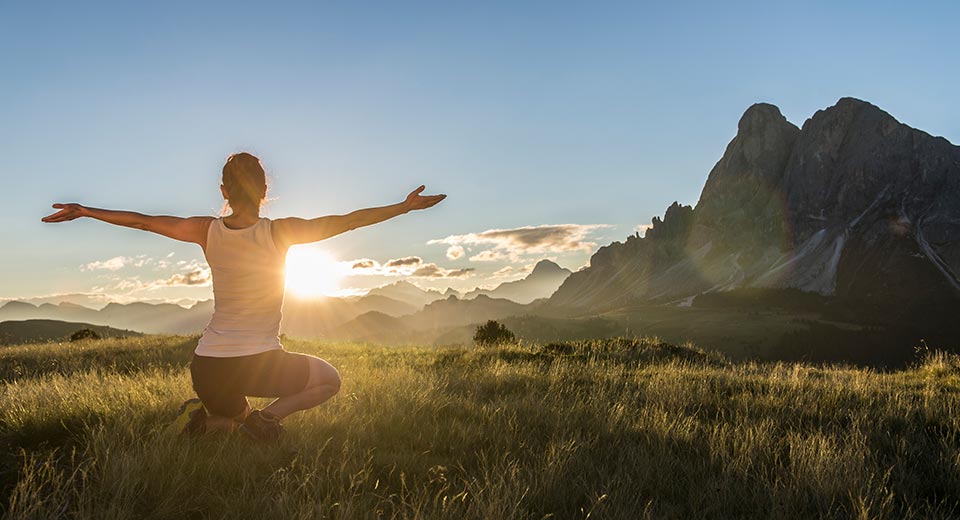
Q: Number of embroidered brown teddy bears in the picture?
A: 0